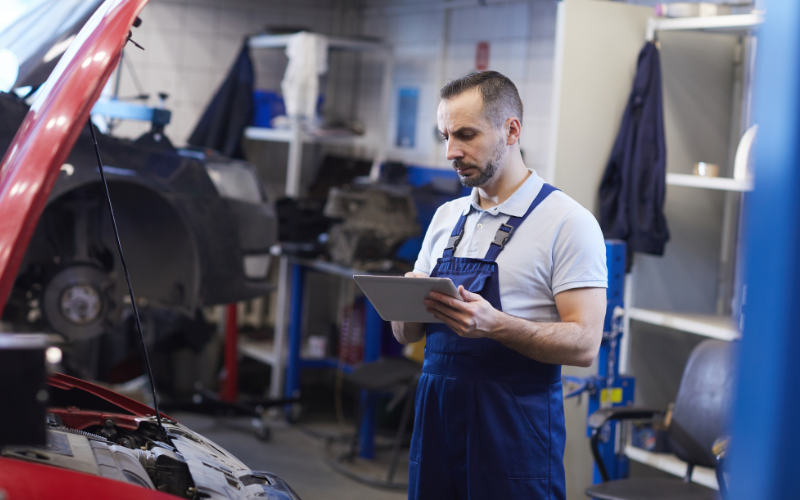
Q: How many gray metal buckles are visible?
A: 2